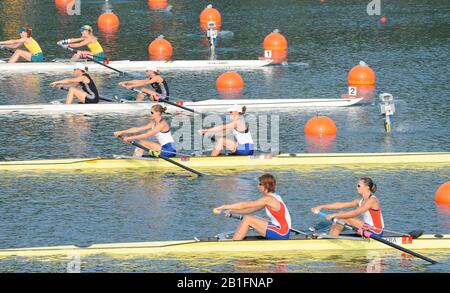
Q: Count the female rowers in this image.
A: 8